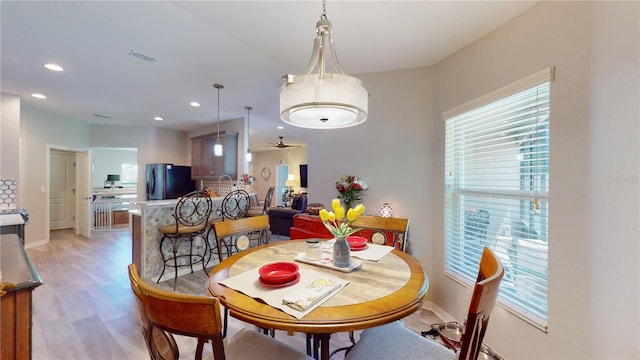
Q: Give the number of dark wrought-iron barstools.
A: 3